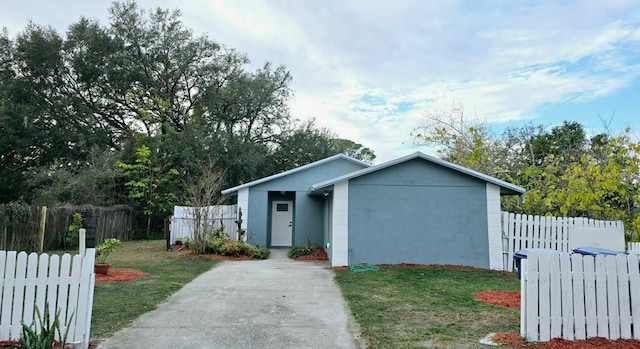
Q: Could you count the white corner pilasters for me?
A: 3